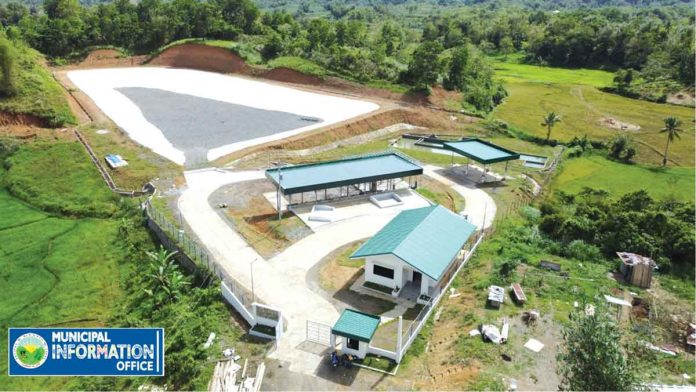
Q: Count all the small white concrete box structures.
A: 2